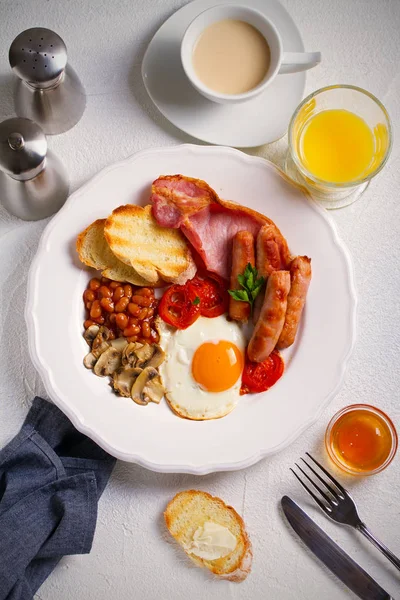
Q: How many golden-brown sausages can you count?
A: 4